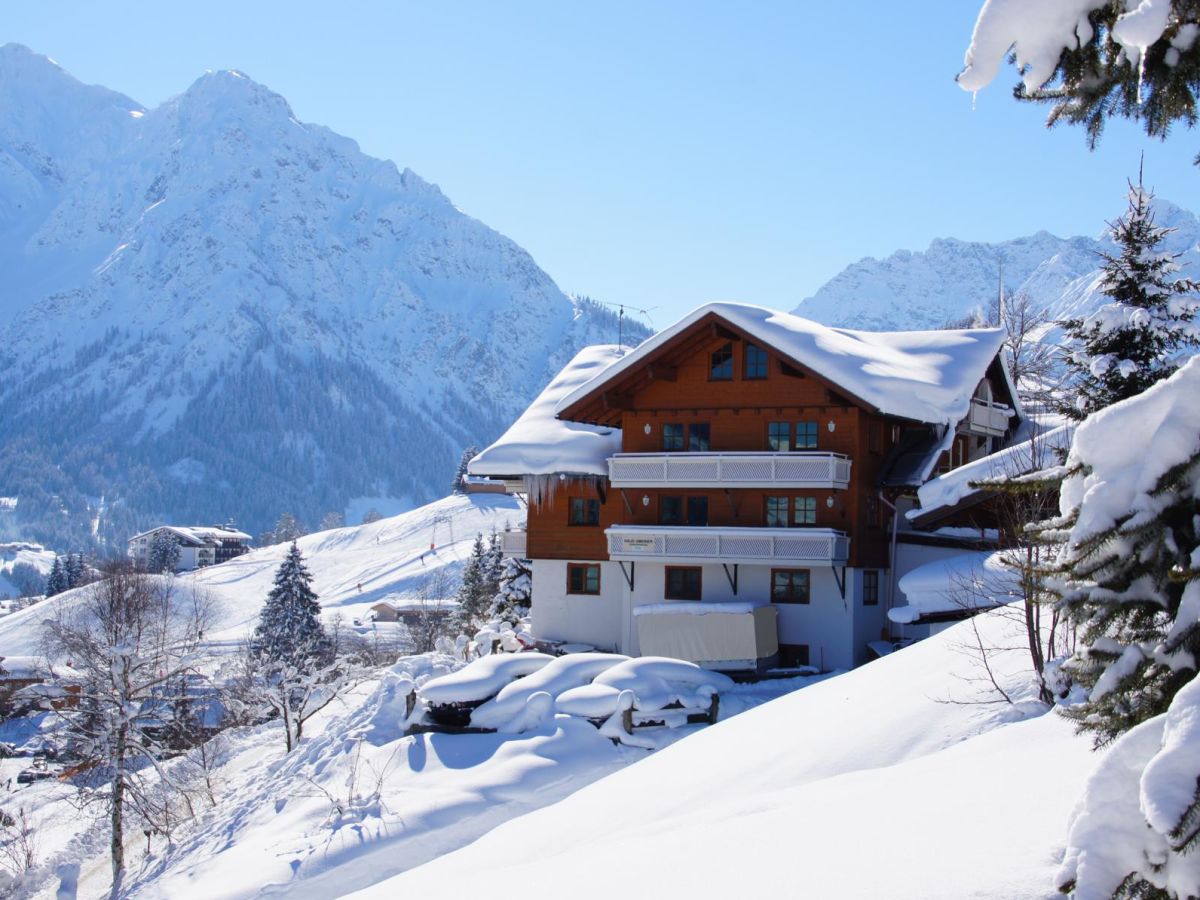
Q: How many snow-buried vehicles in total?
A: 3